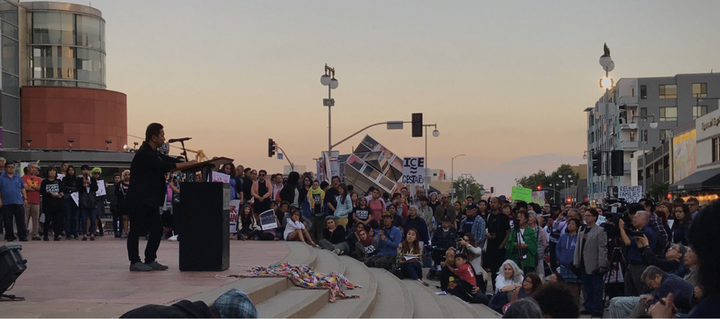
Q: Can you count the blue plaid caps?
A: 1